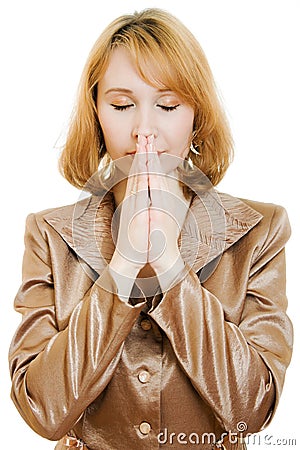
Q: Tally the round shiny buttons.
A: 3